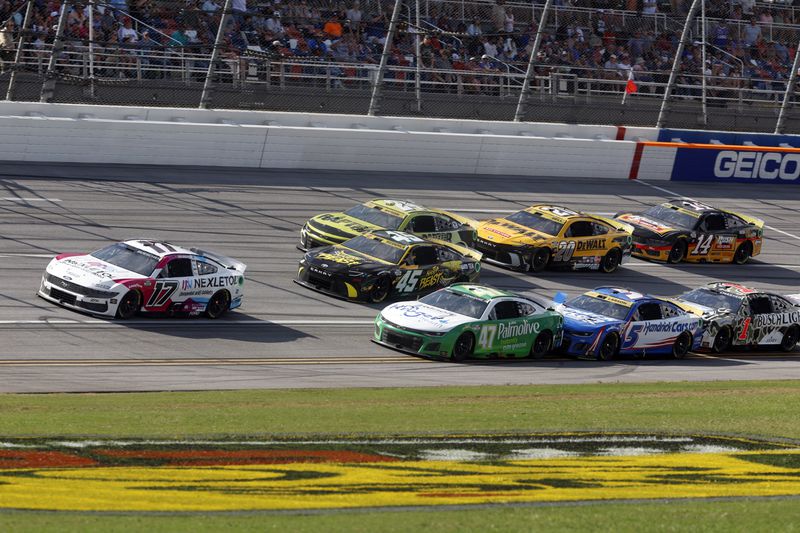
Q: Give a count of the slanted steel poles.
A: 7